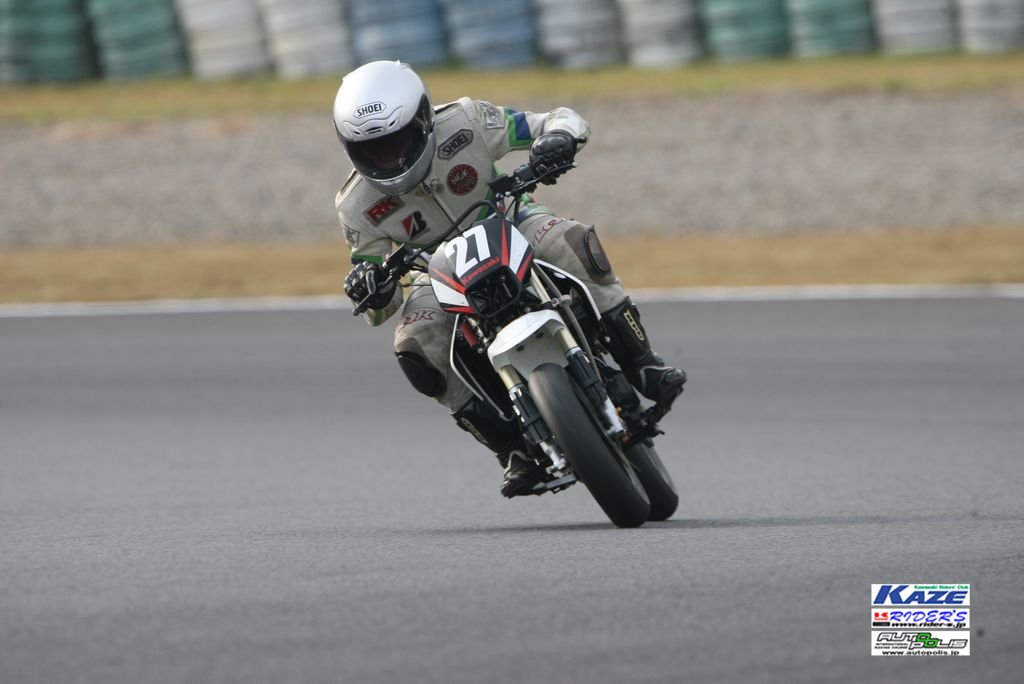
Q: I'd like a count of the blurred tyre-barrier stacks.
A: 12